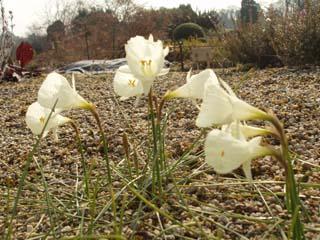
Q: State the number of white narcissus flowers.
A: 8